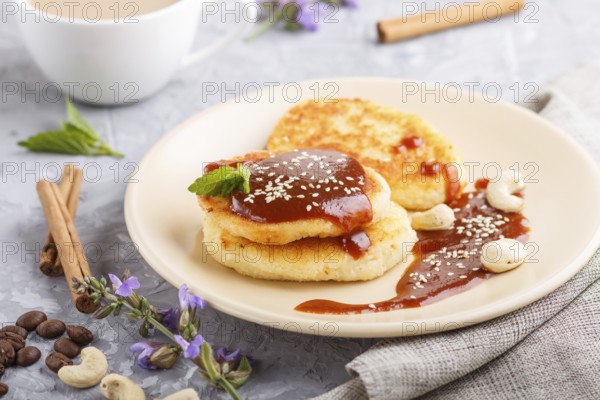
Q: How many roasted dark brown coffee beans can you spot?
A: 11